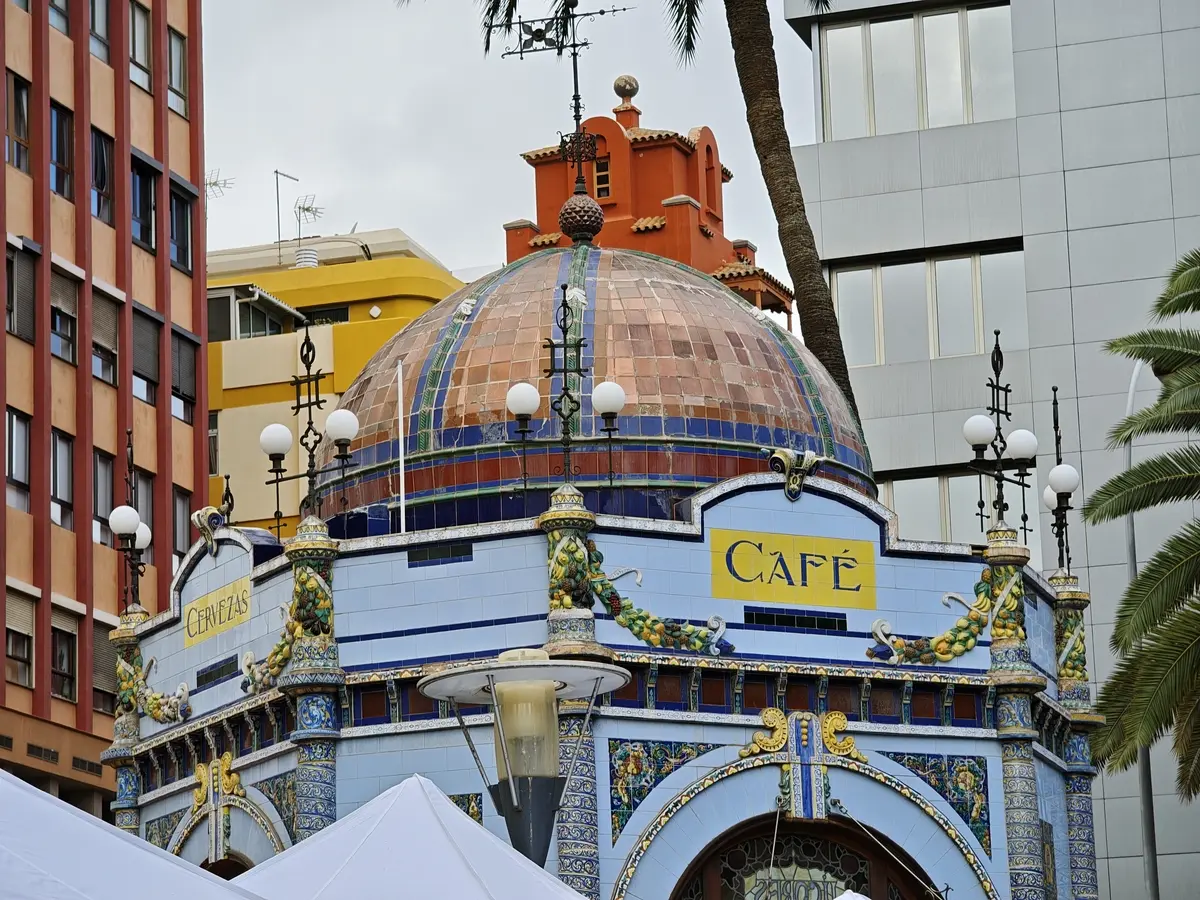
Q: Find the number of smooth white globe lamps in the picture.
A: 10